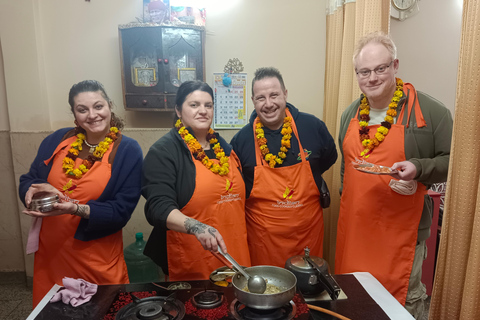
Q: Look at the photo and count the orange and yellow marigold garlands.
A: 4